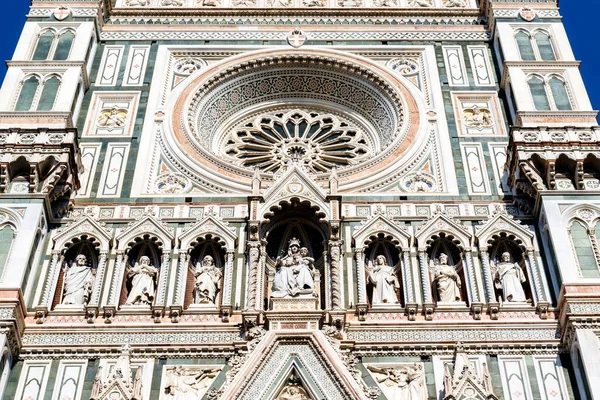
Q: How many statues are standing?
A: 6